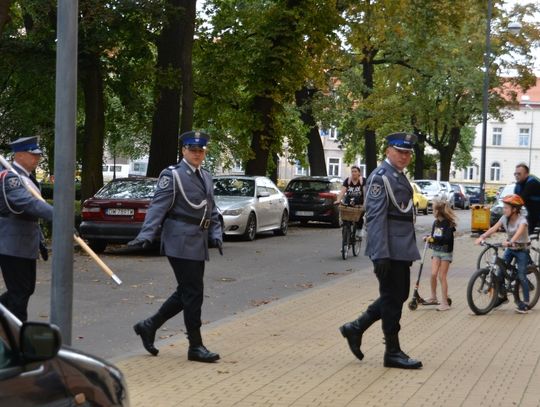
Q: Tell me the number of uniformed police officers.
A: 3